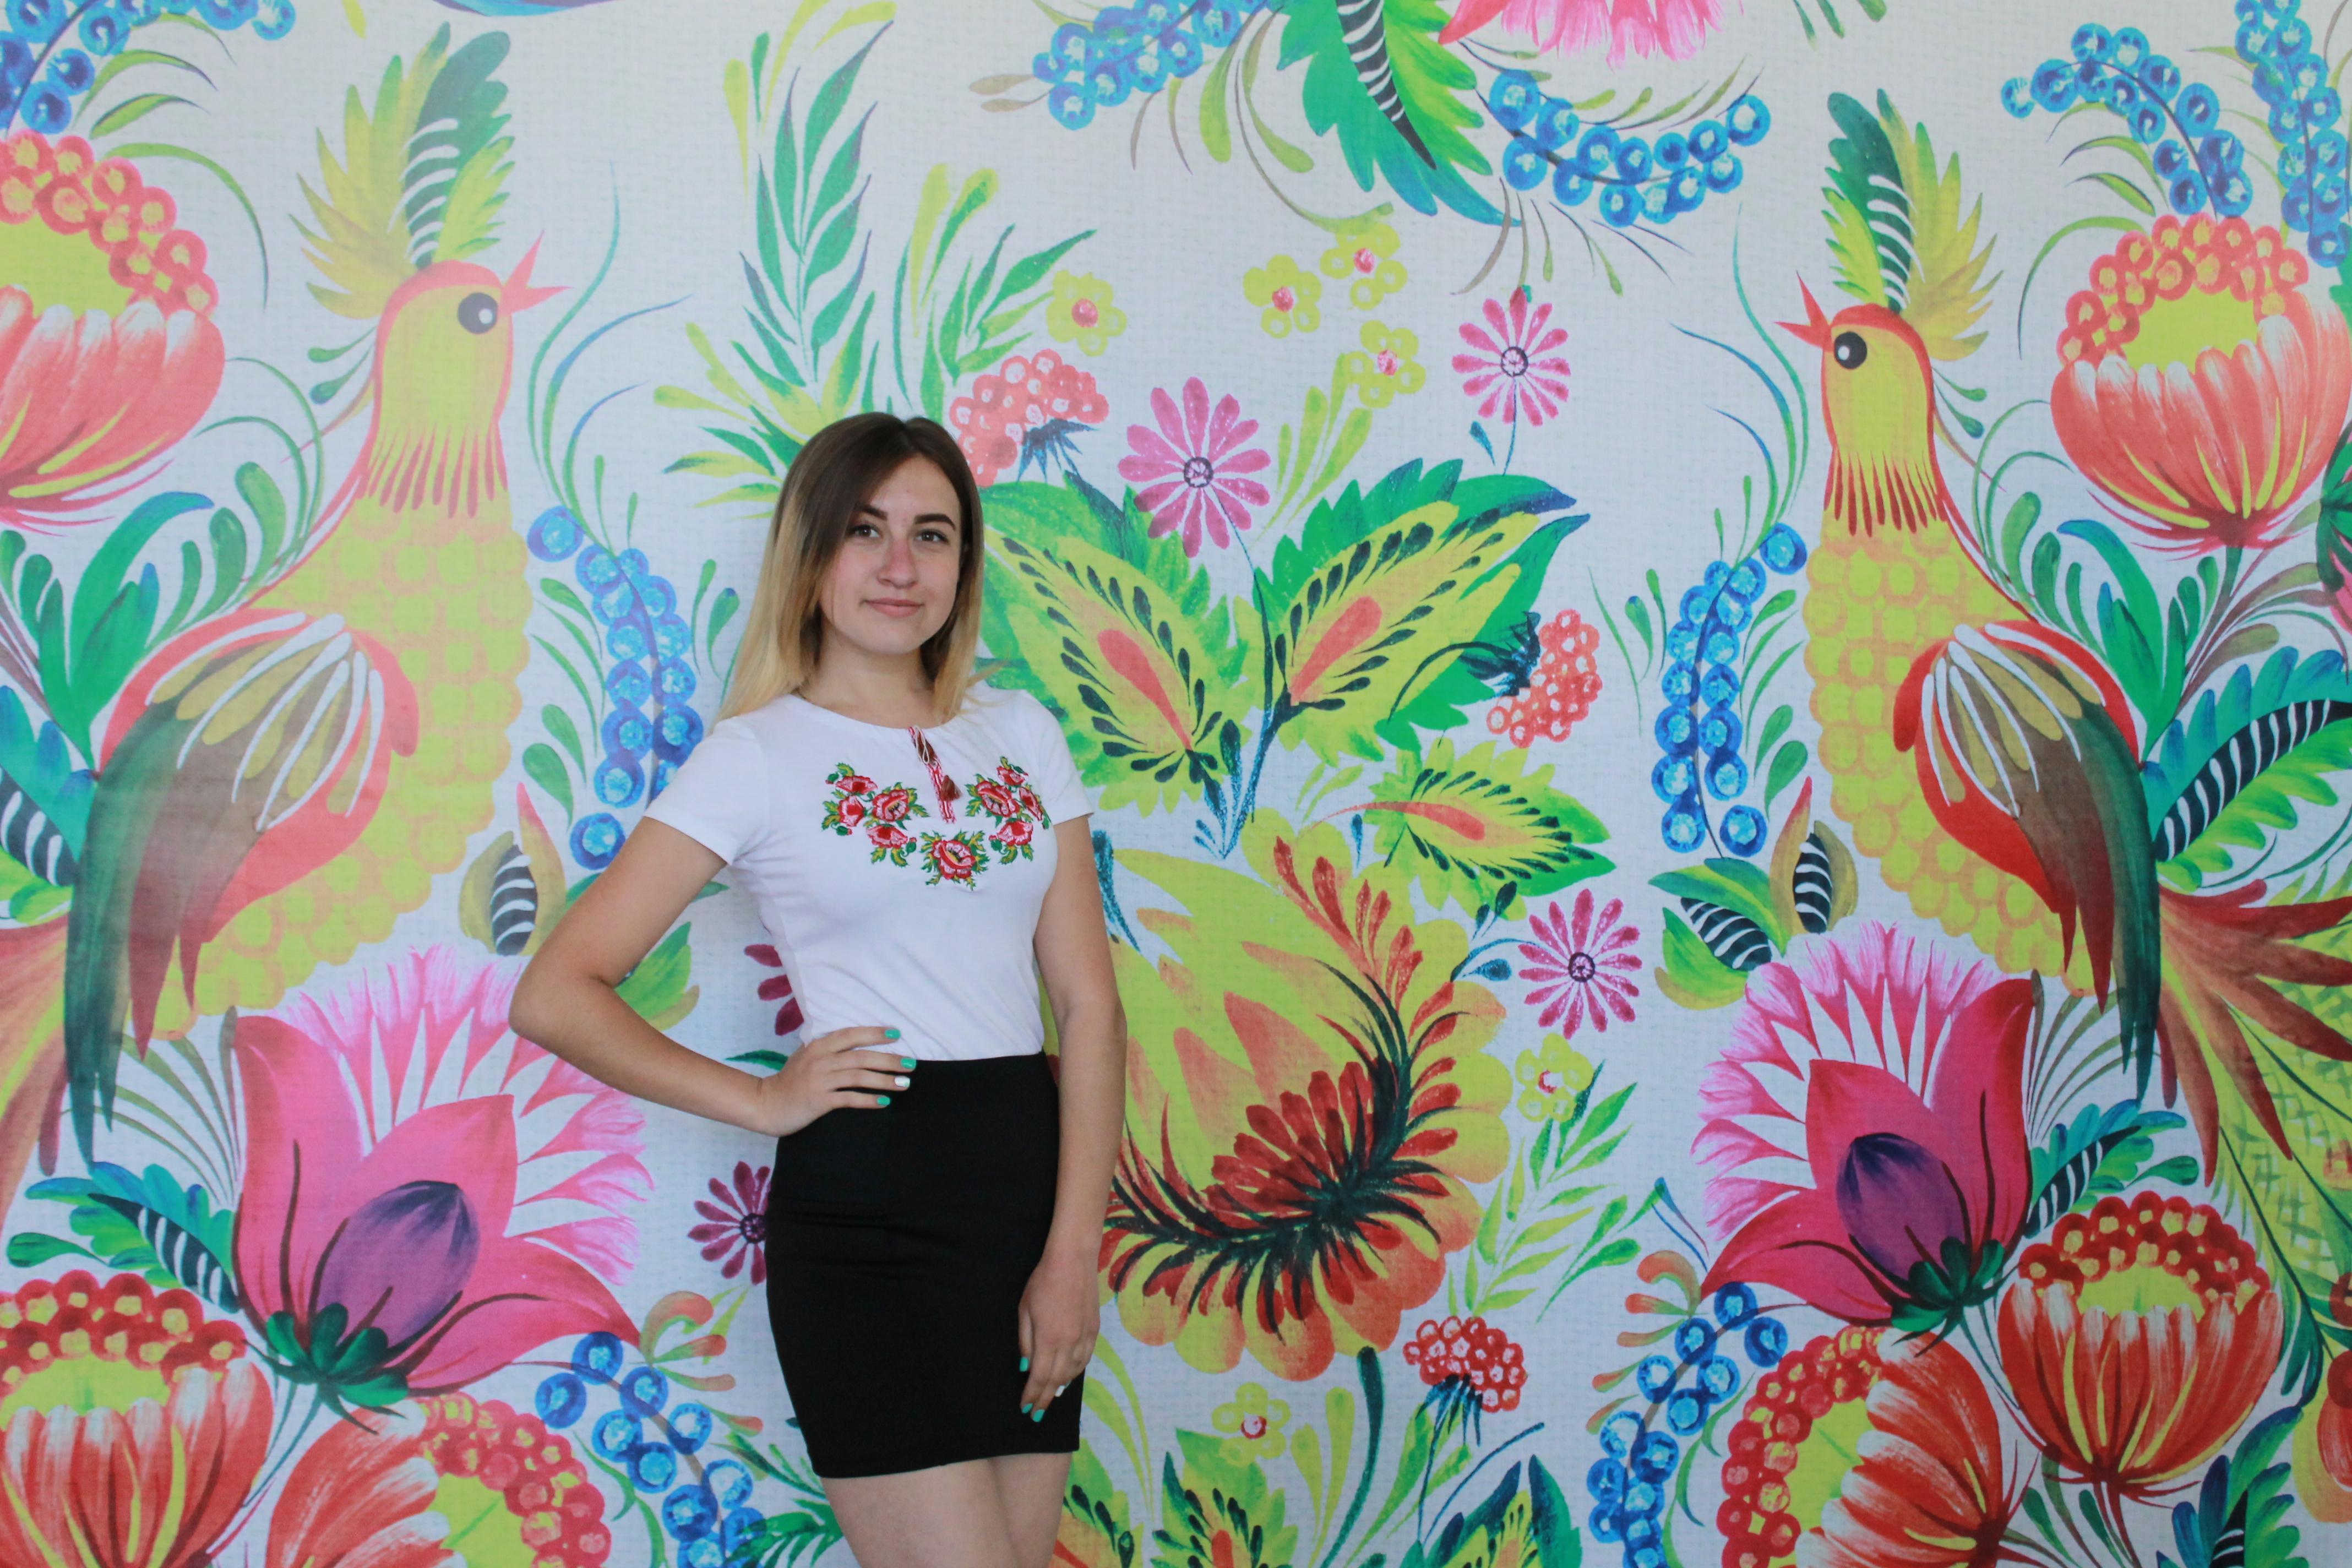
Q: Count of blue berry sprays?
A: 9